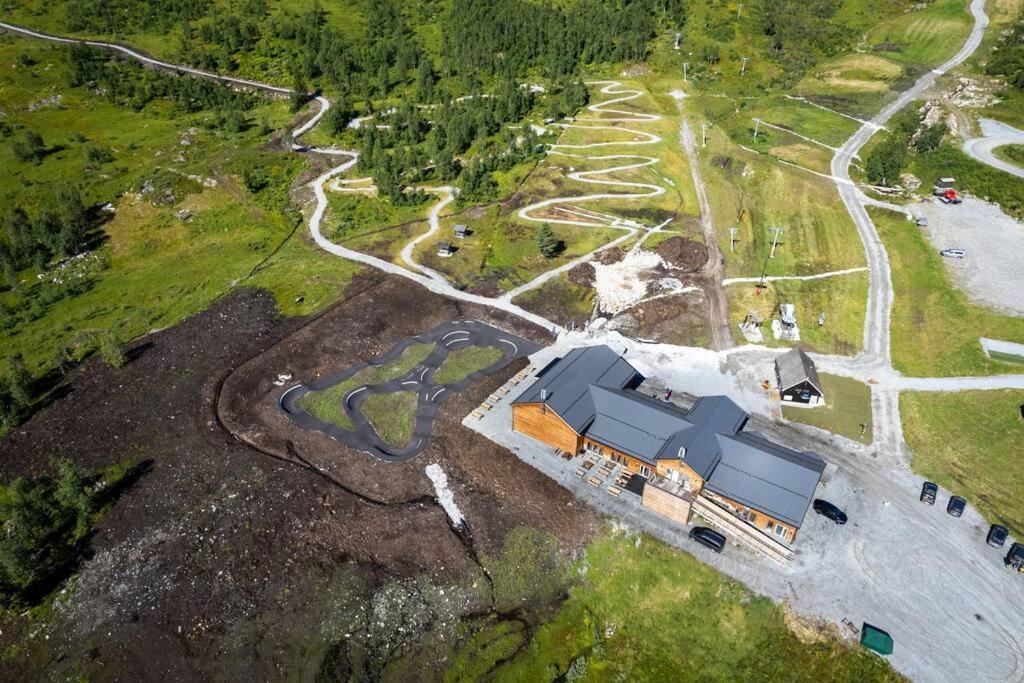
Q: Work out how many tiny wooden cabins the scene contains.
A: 2